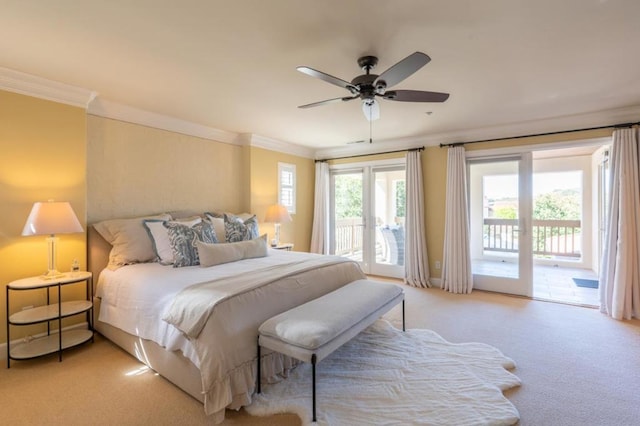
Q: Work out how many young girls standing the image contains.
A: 0